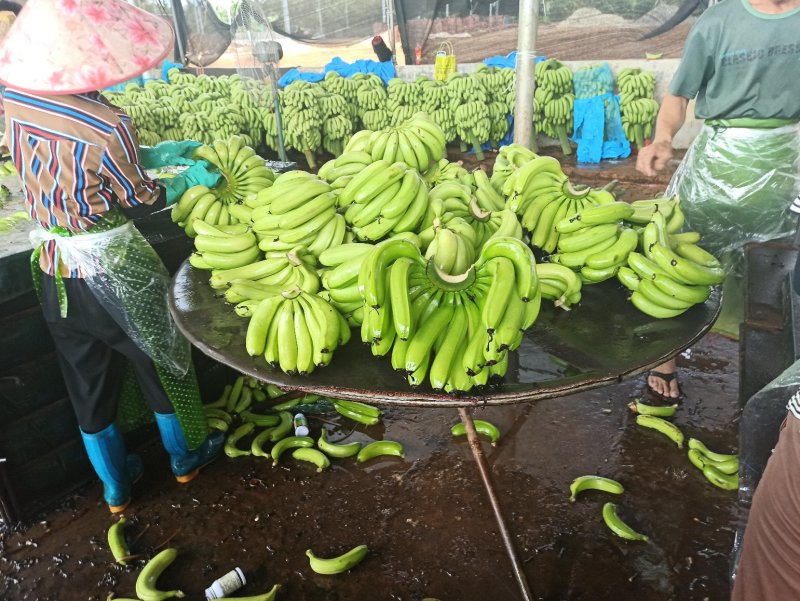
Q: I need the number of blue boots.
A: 2